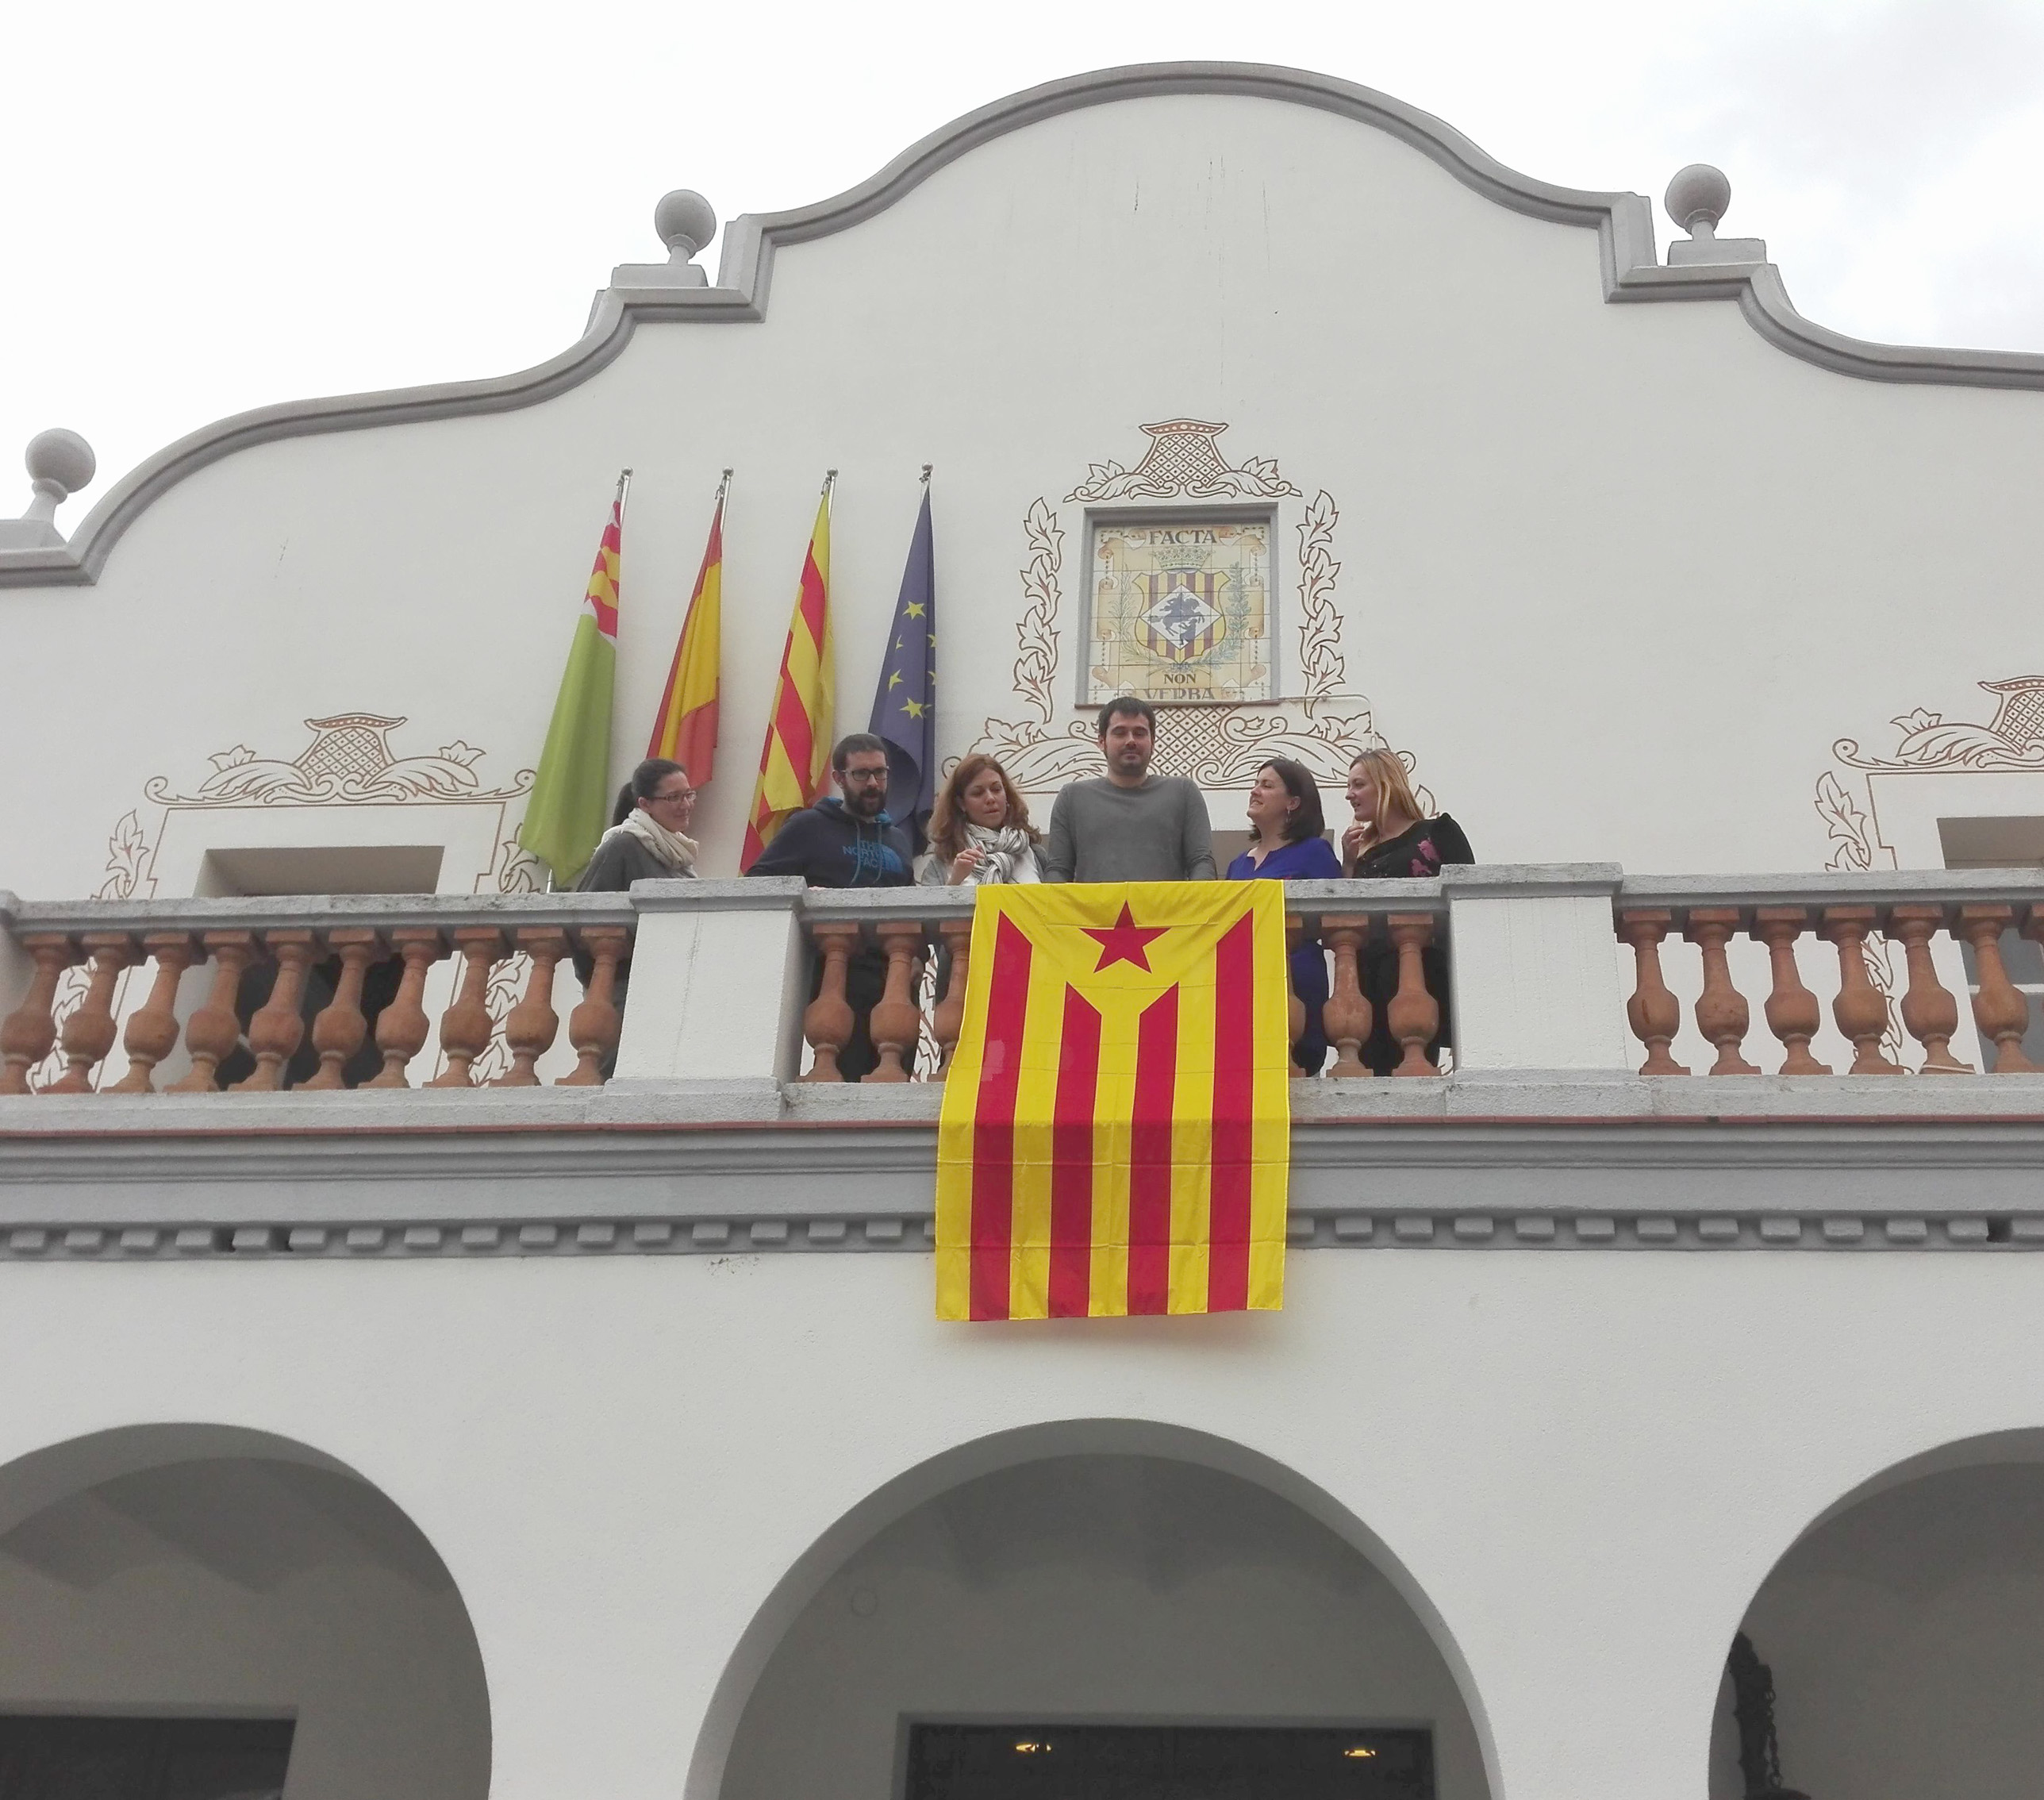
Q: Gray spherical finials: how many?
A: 3